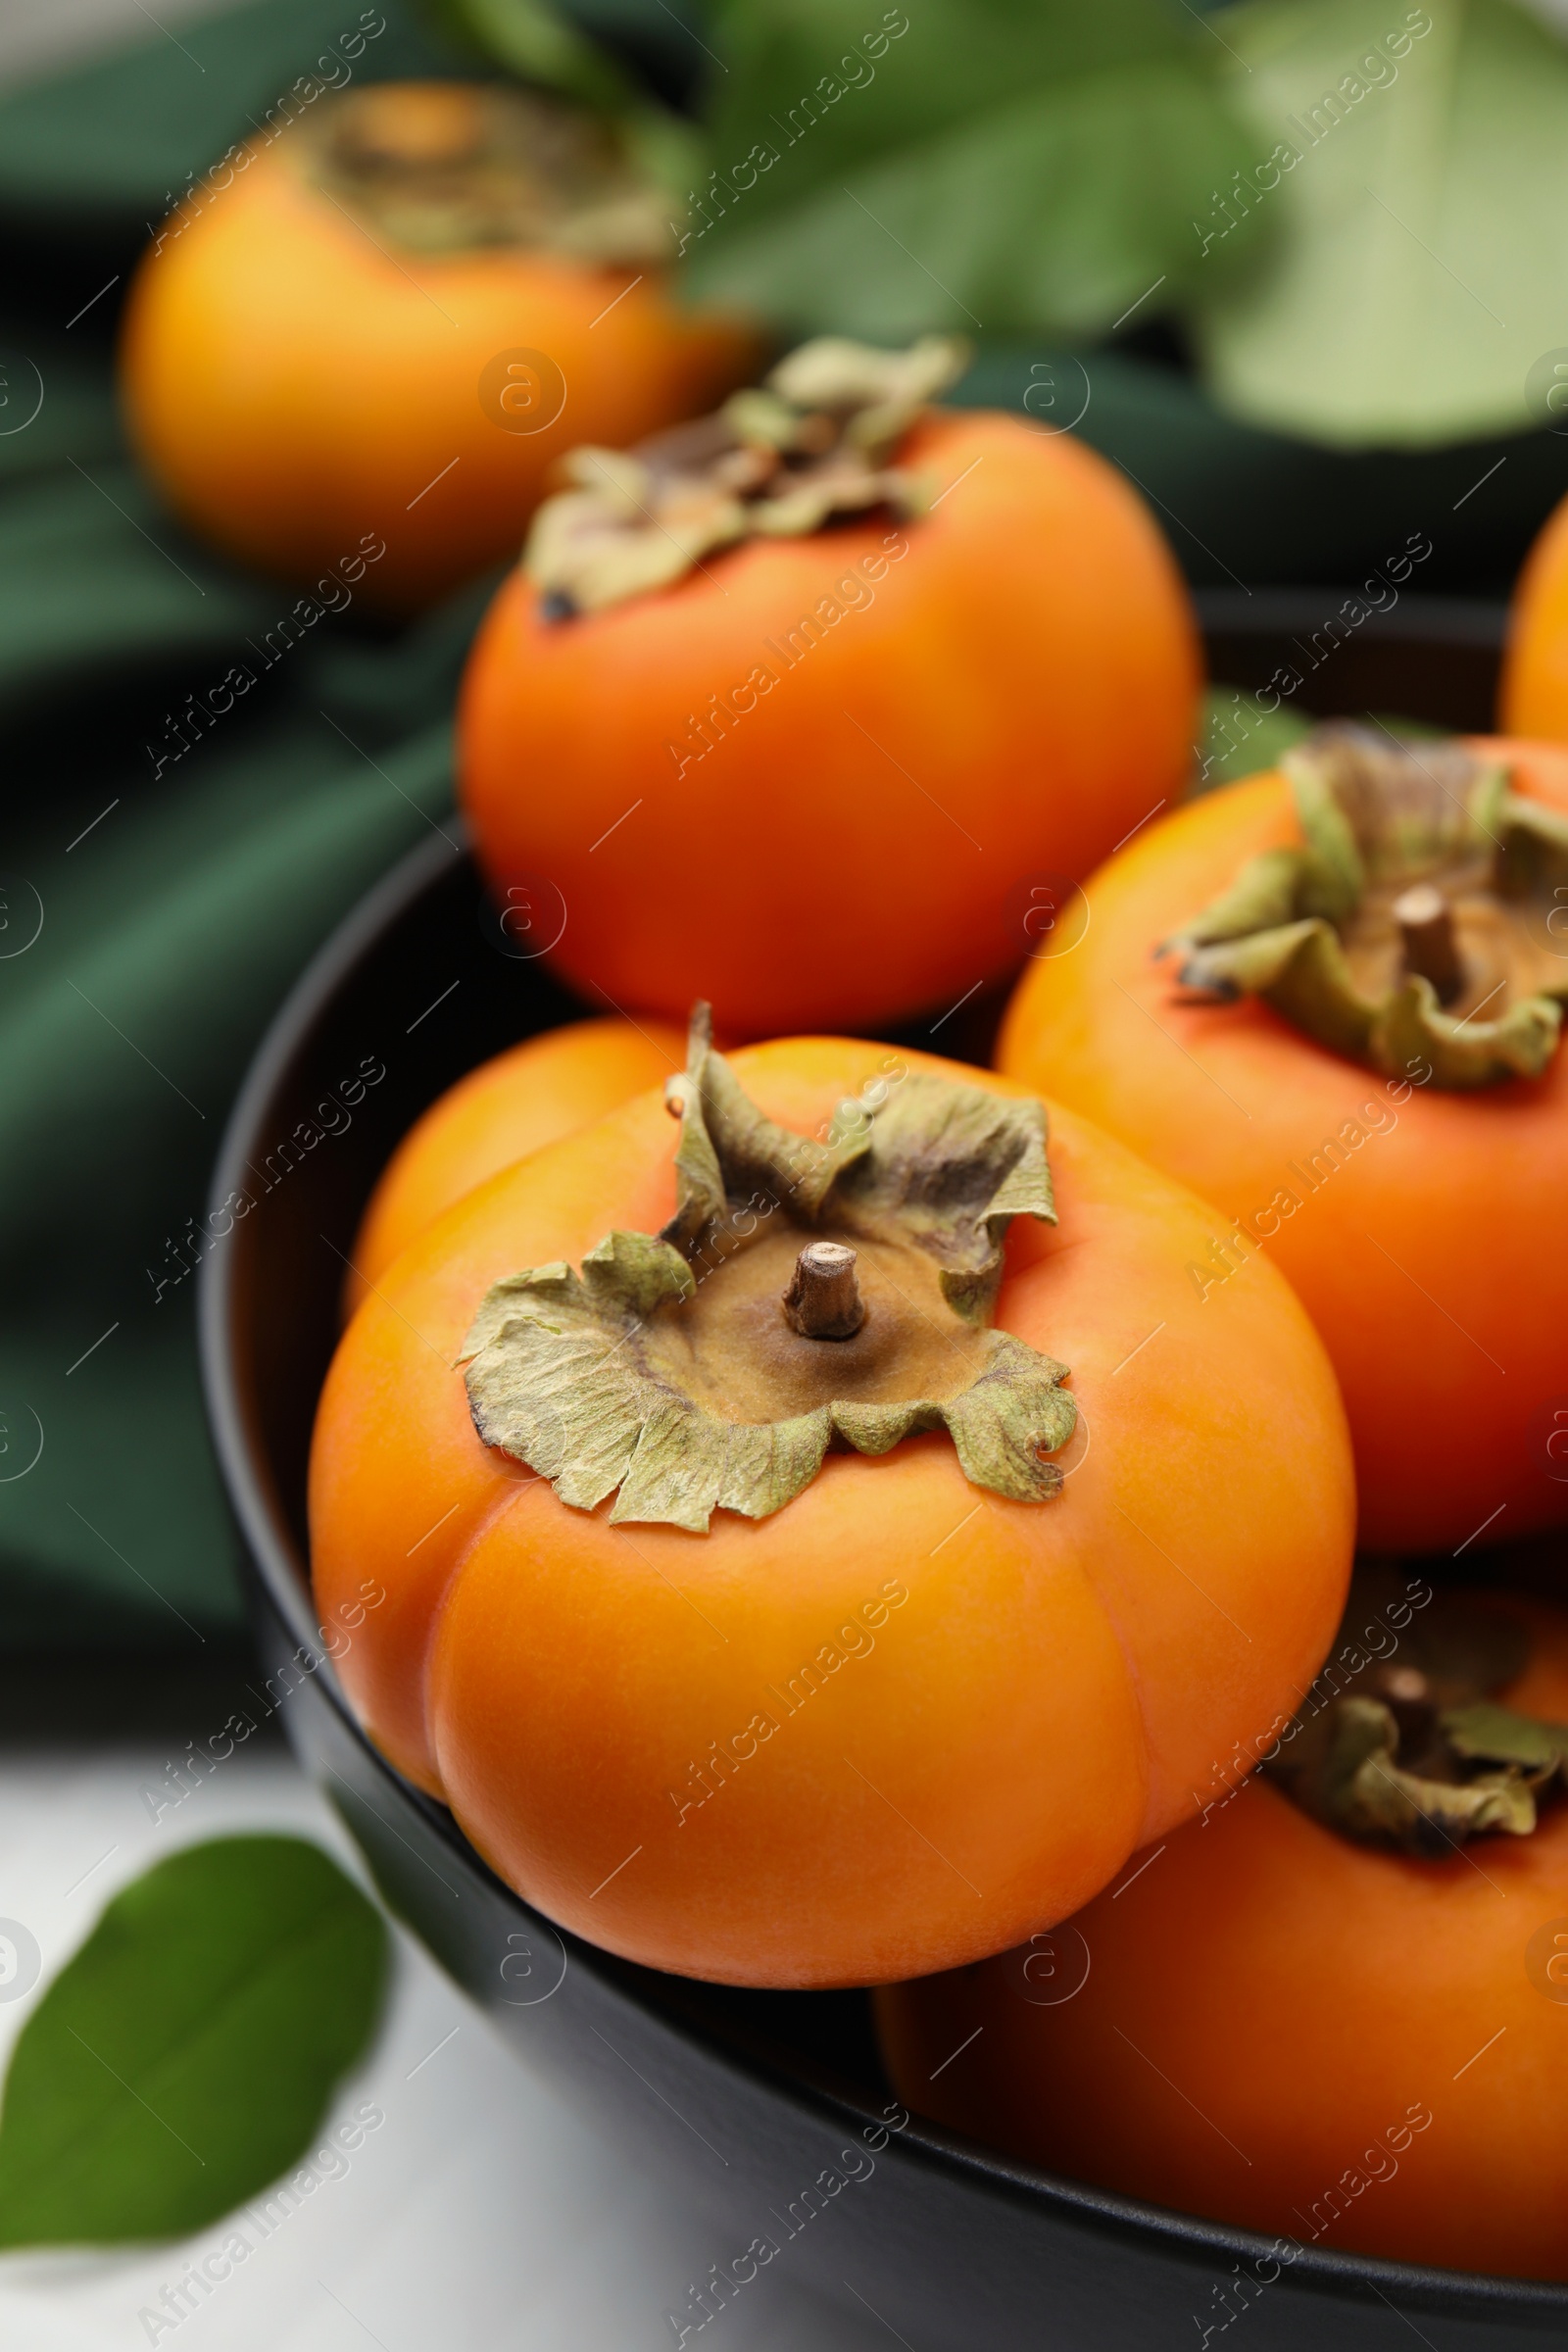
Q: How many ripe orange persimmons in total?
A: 7